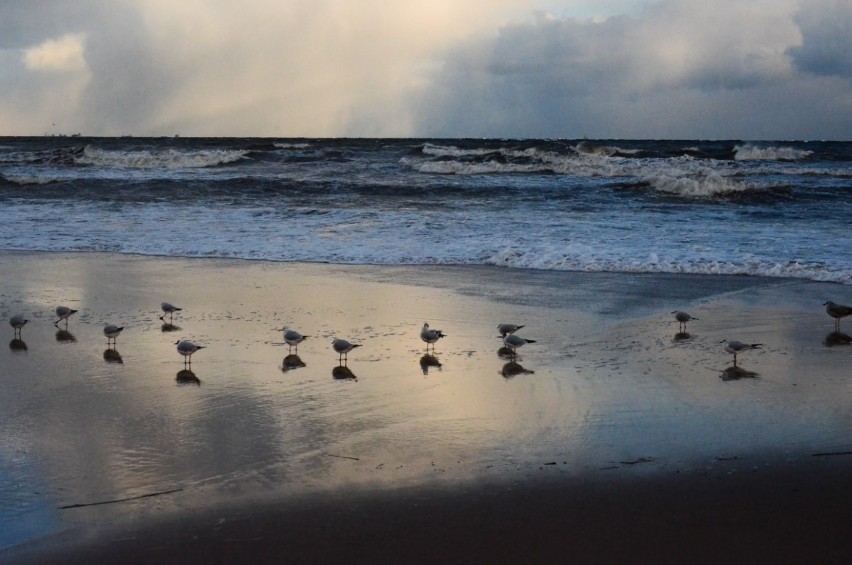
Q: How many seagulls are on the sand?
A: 13